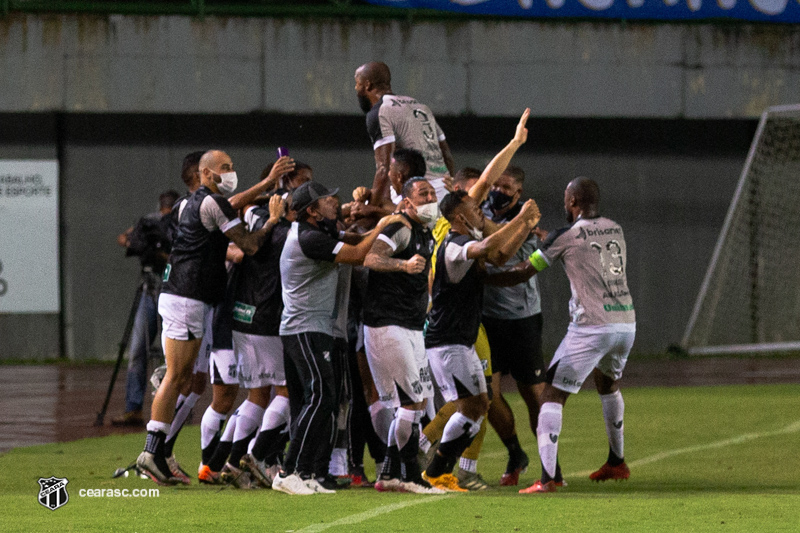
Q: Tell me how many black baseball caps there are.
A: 1